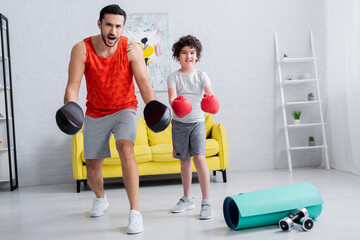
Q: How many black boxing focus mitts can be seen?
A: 2